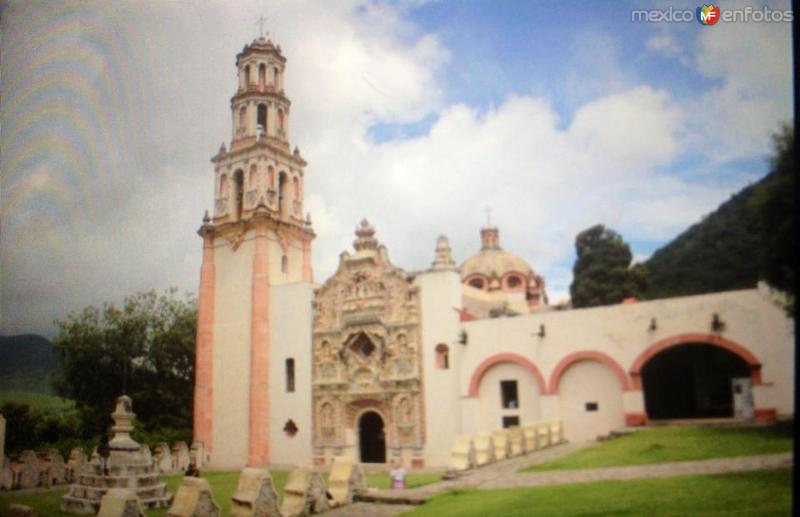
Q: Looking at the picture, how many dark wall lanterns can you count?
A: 4